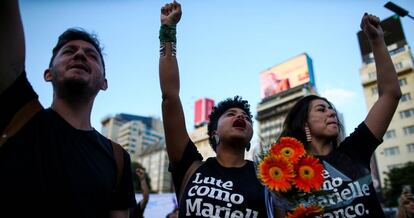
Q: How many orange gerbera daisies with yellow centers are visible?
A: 3